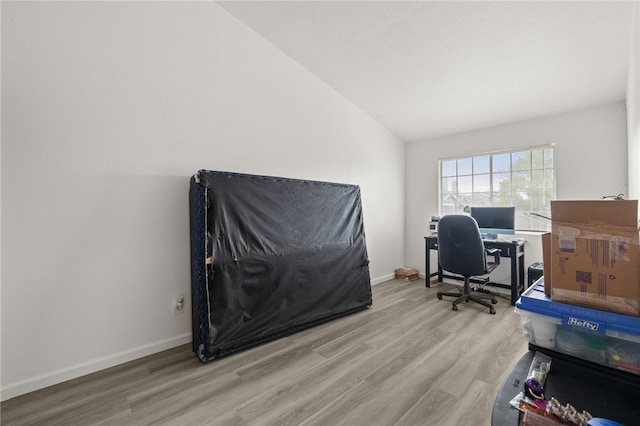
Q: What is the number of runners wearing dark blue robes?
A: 0